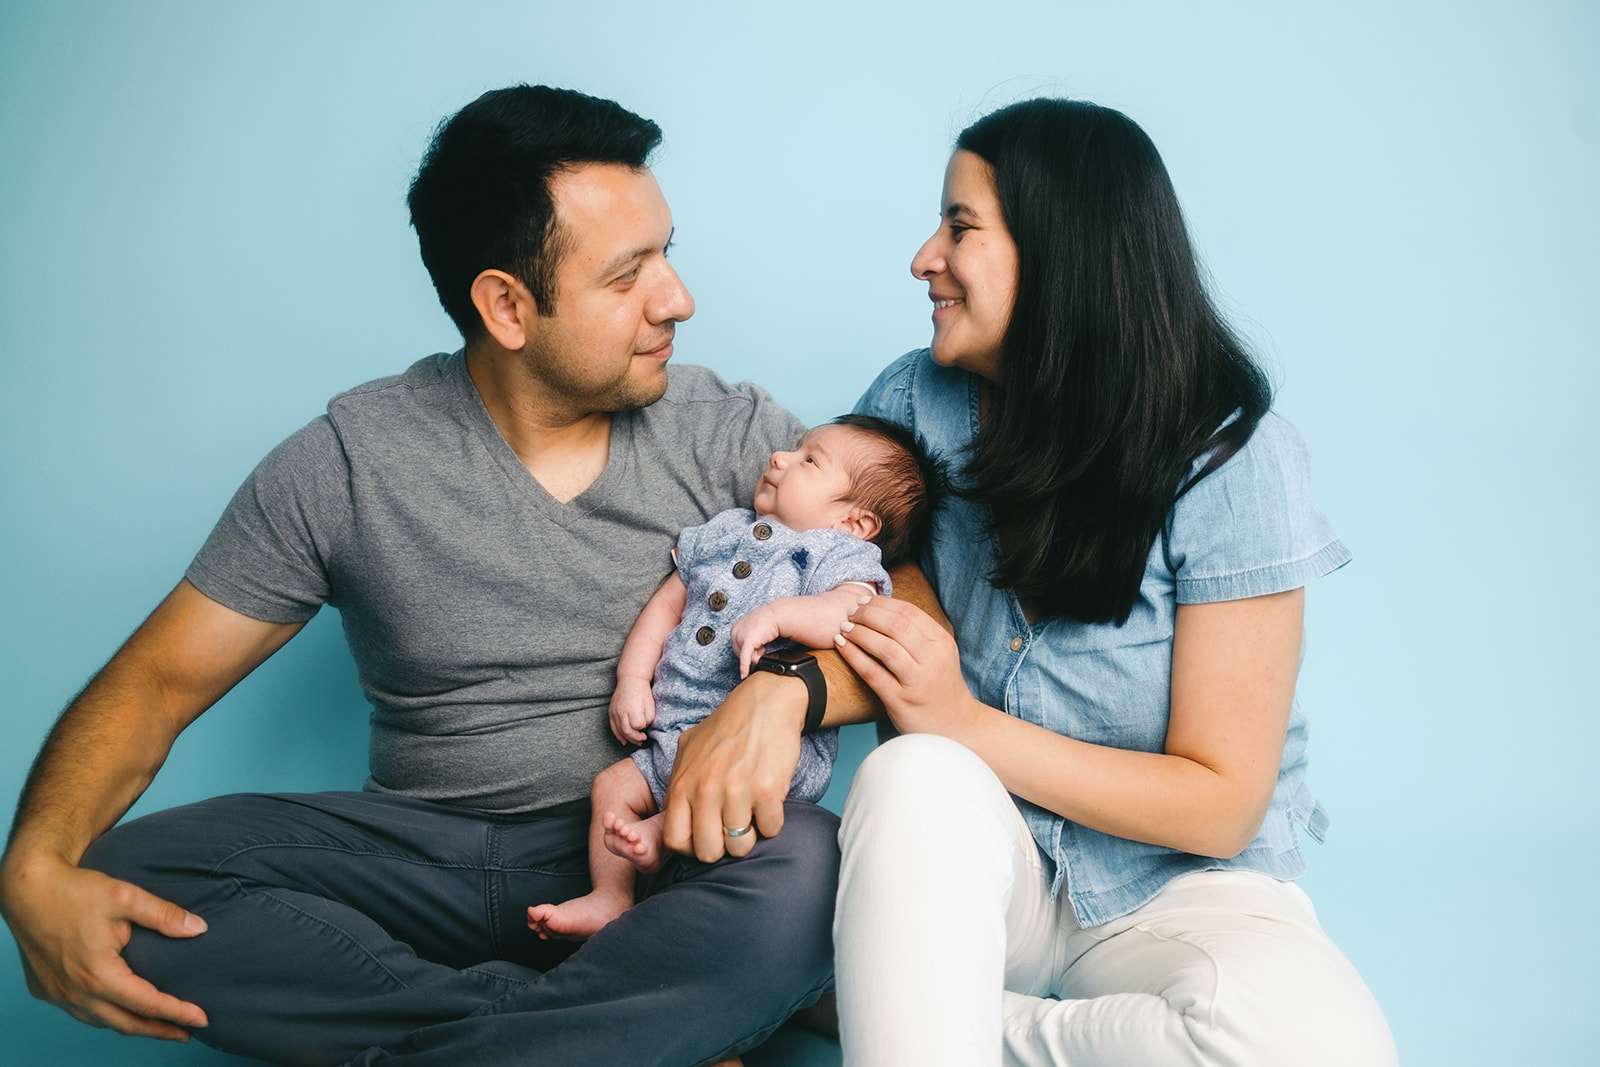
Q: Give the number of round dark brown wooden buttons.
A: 4